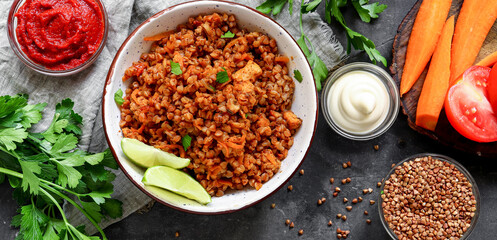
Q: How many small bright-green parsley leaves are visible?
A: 6